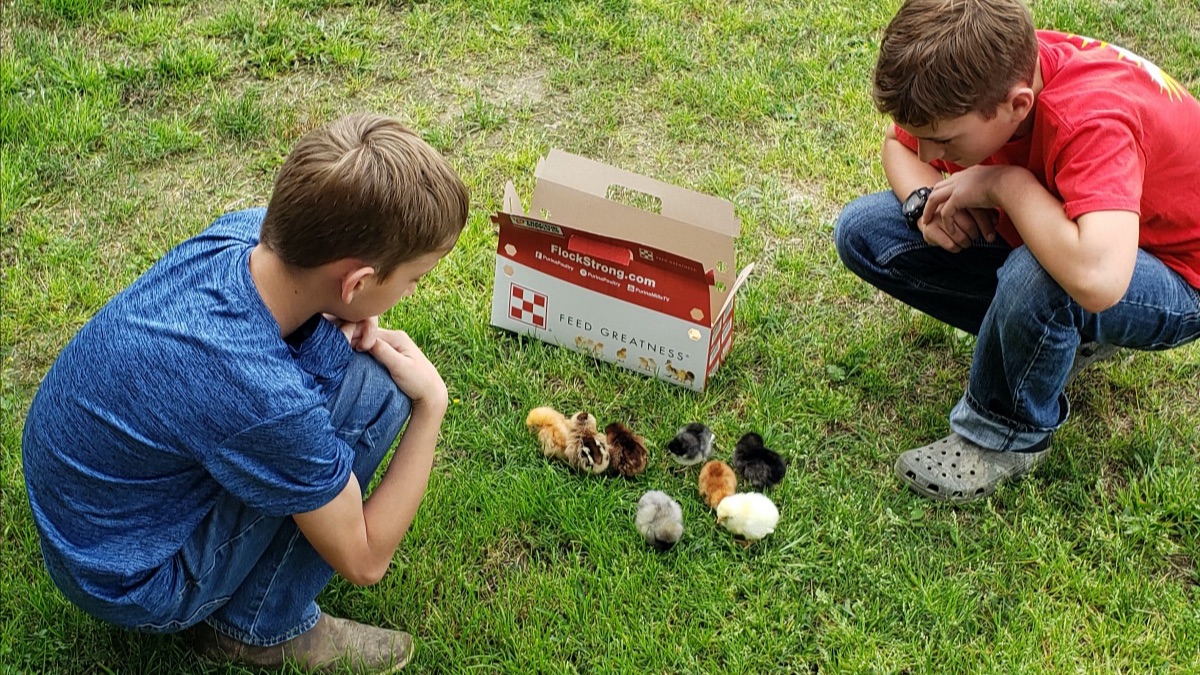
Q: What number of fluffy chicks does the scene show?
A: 8